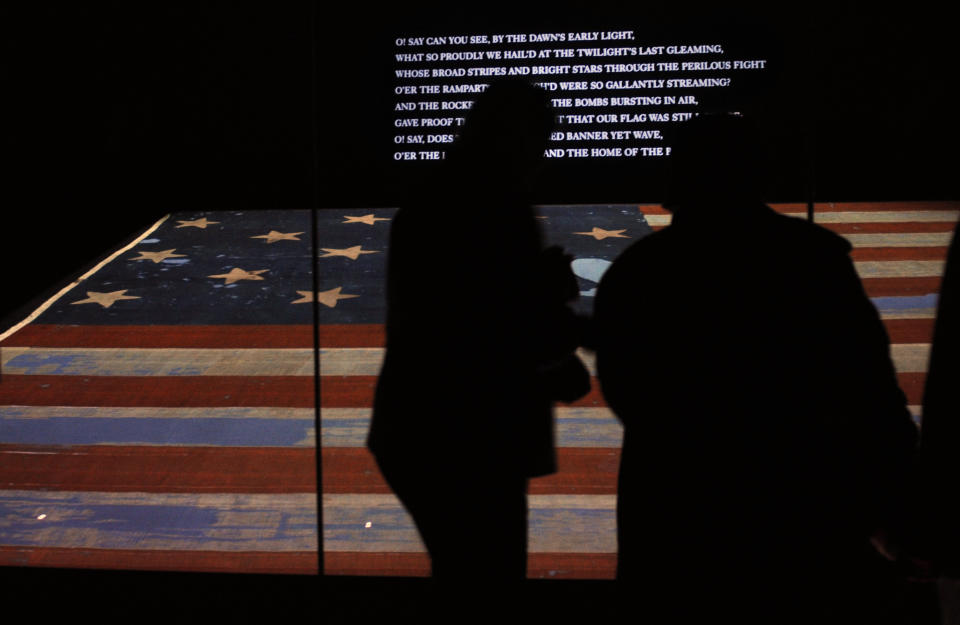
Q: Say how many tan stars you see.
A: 9